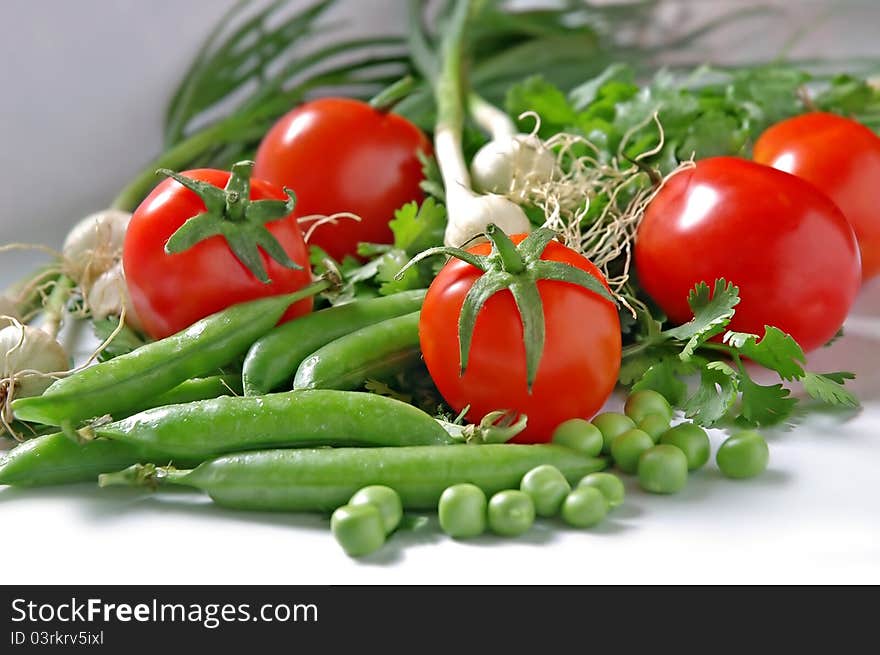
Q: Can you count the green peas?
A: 15